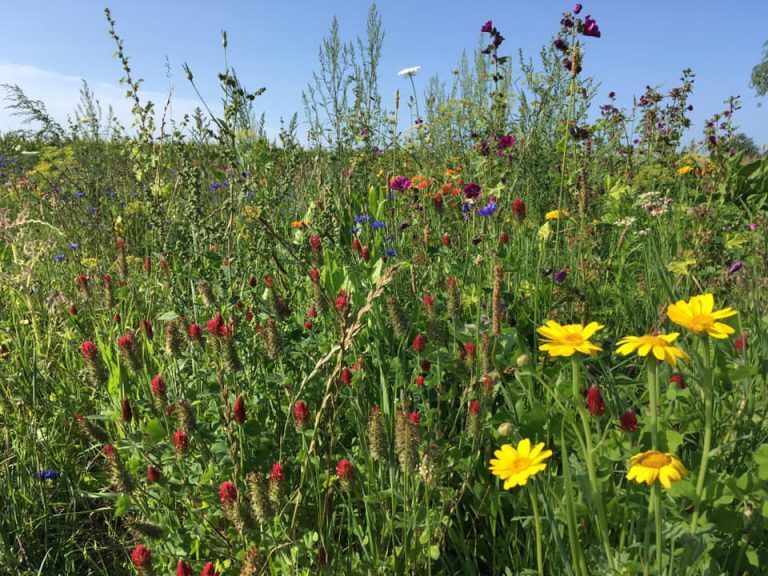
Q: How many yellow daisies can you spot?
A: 5